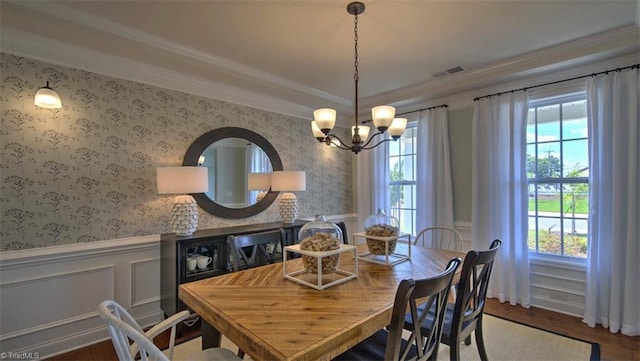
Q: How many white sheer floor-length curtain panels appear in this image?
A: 4